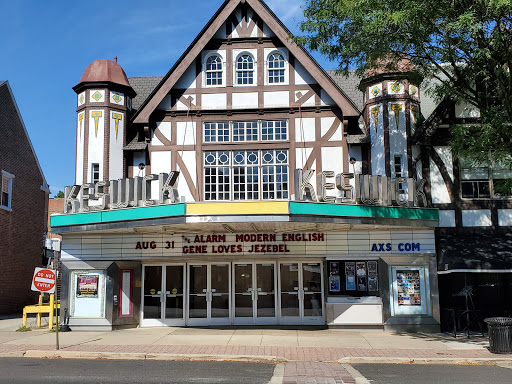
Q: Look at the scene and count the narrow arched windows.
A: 3